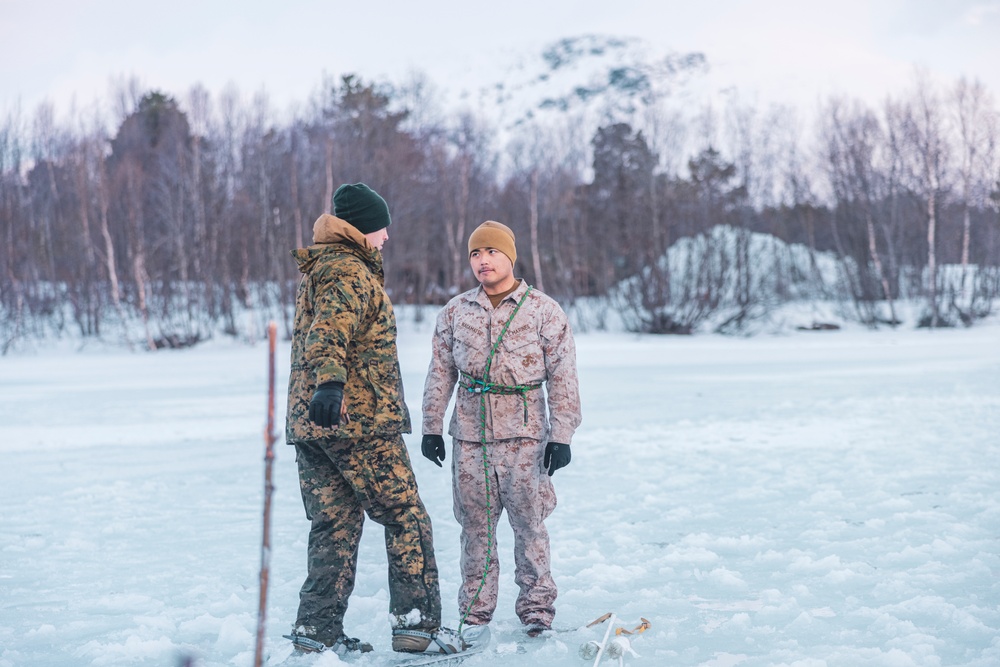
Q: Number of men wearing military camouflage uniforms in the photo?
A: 2